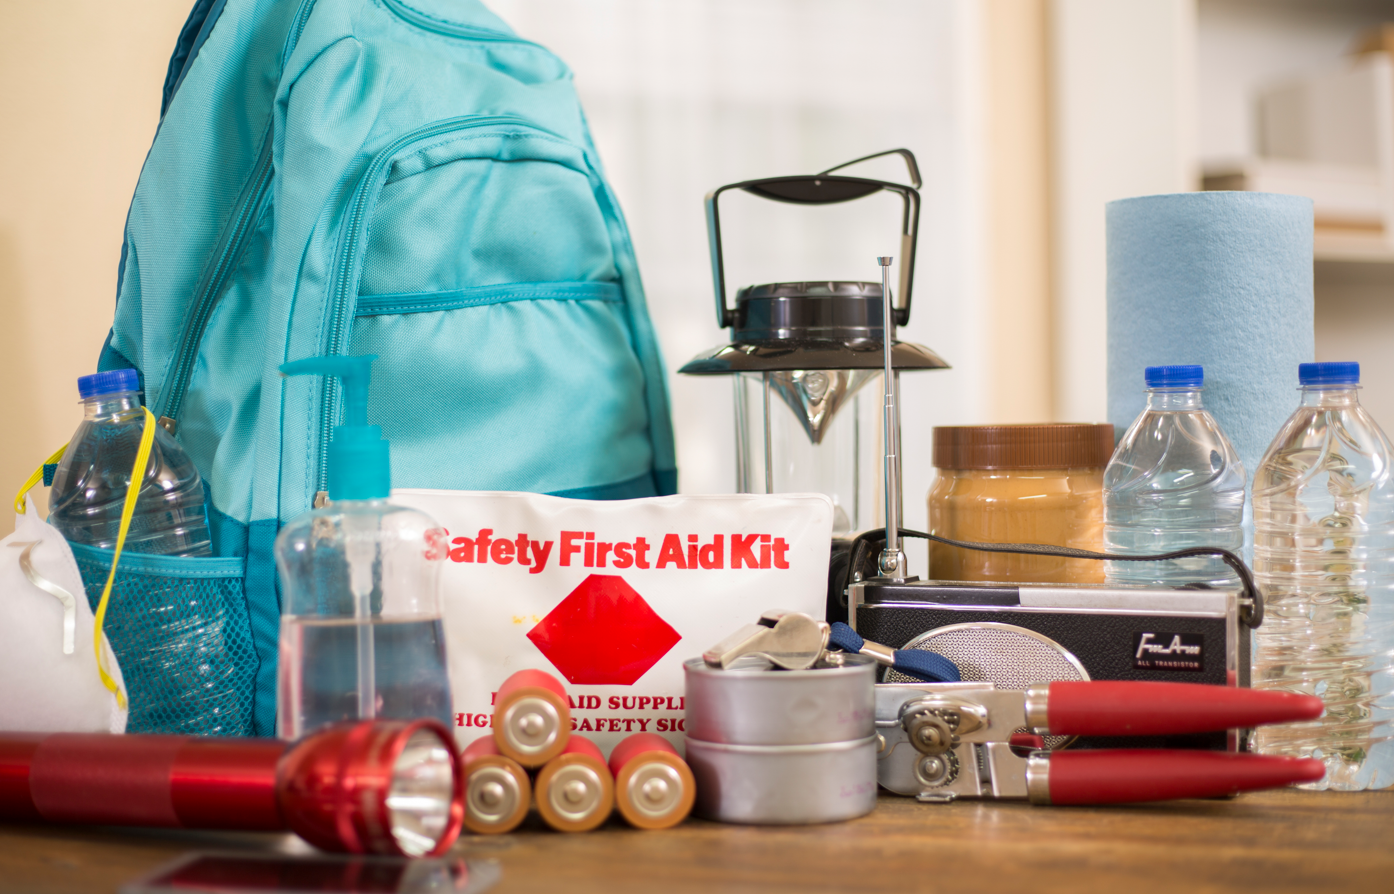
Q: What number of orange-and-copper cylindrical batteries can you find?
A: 4